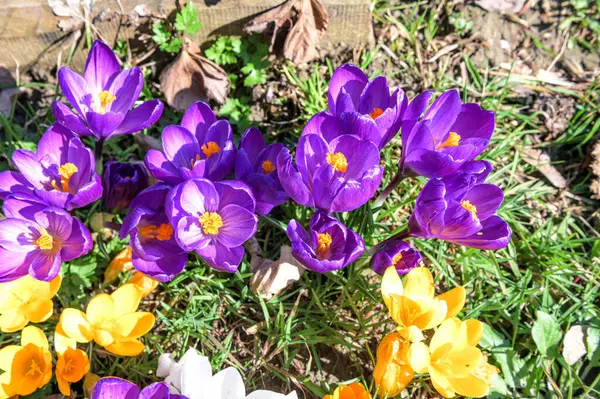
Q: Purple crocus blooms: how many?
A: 15